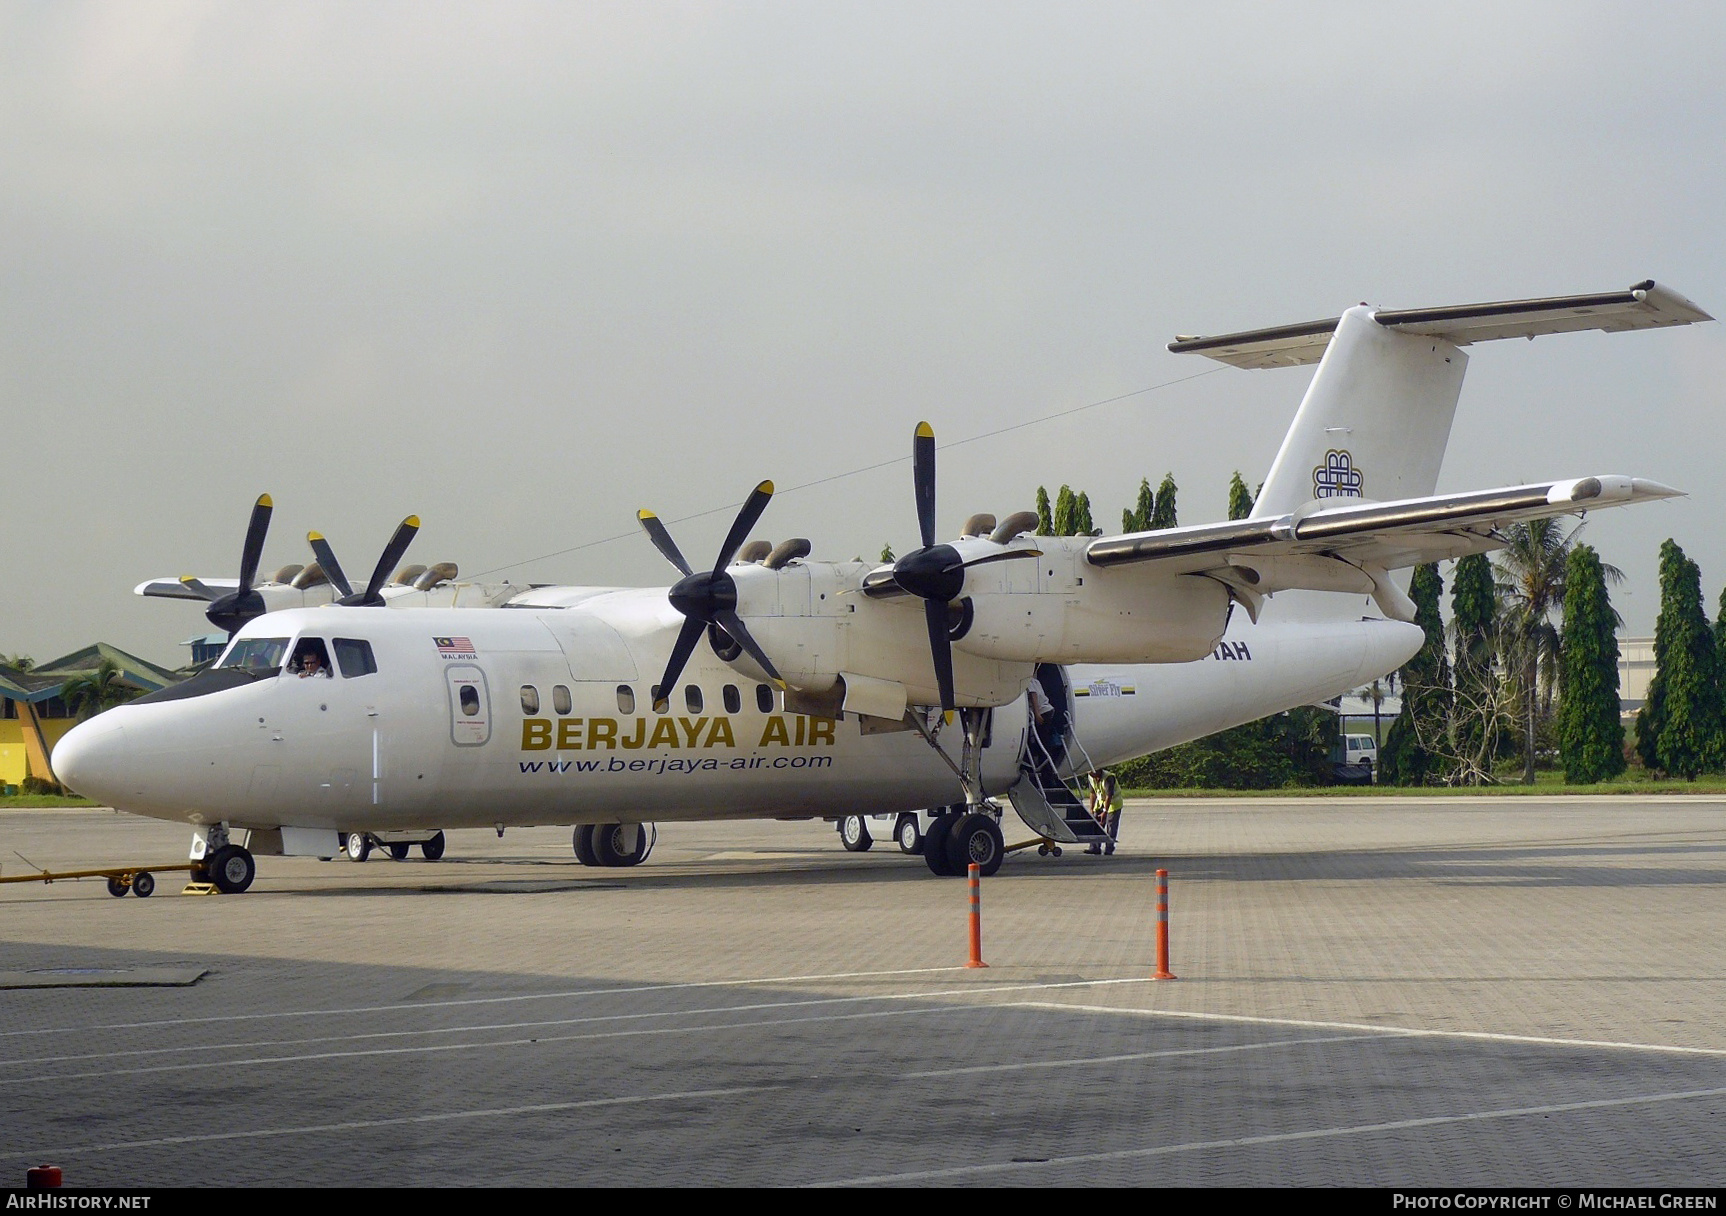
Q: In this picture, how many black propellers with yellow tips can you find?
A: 4